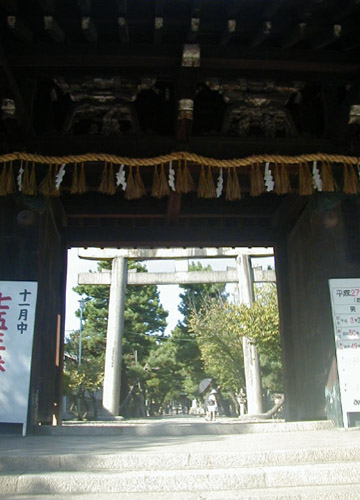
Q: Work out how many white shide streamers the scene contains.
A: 7